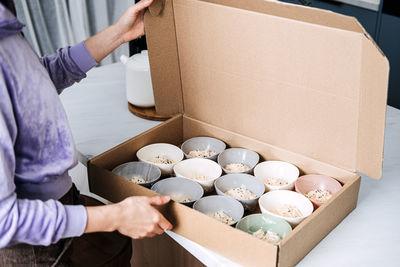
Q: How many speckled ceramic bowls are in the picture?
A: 12